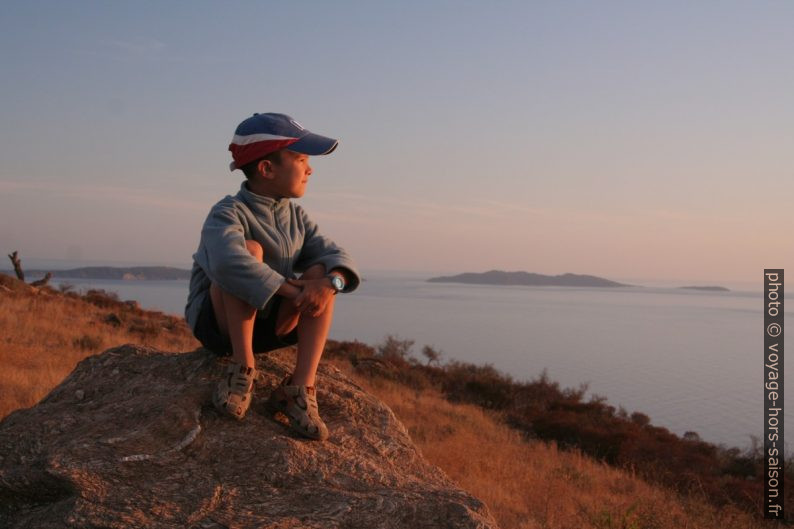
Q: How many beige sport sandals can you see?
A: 2